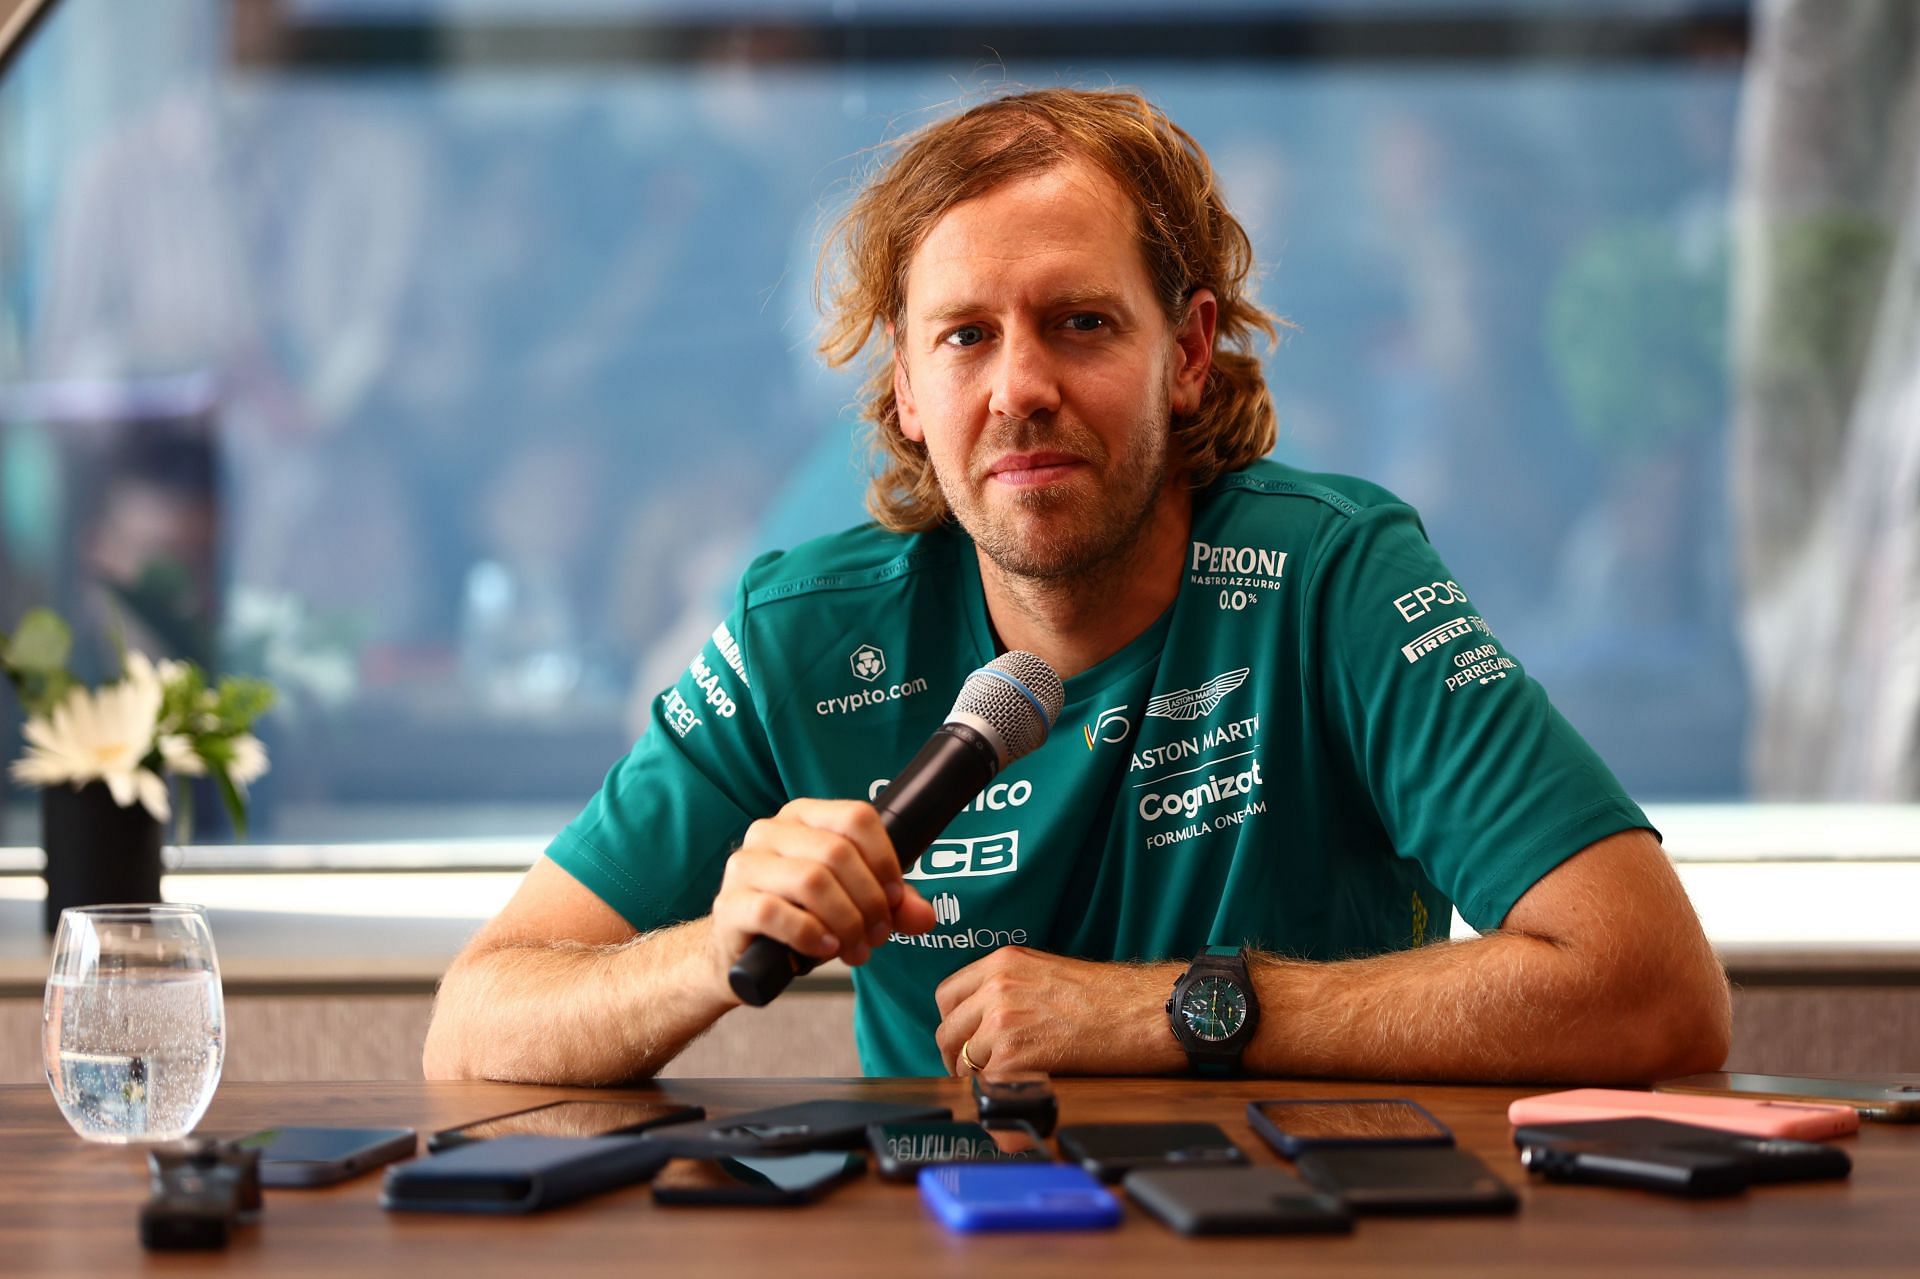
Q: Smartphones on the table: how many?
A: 14